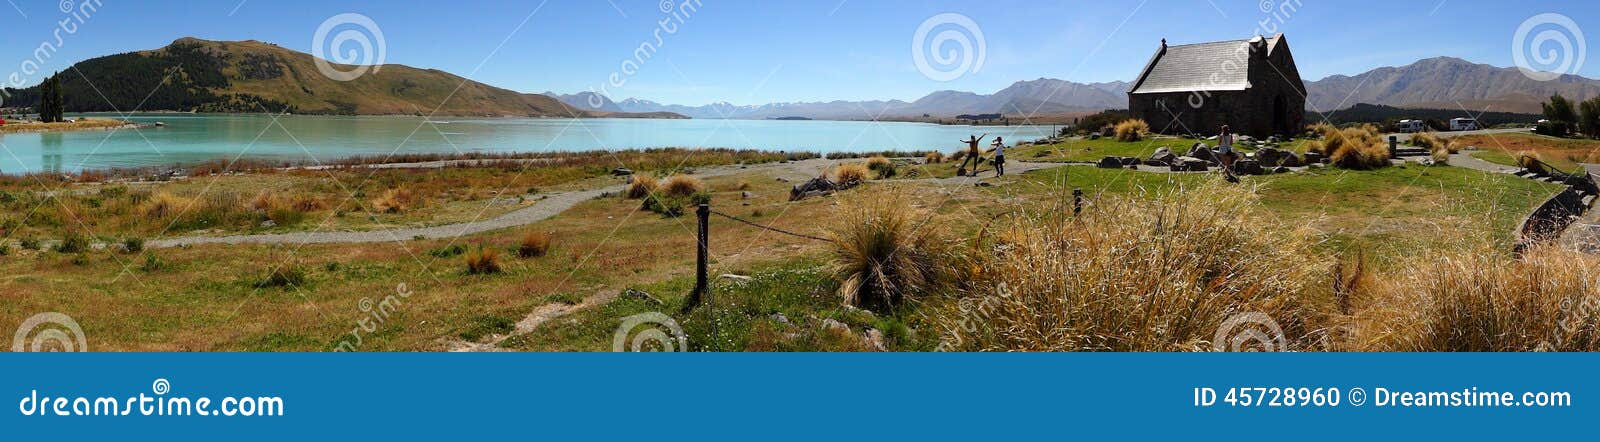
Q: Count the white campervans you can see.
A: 2